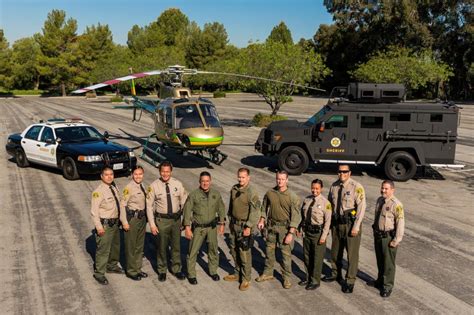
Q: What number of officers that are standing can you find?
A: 9